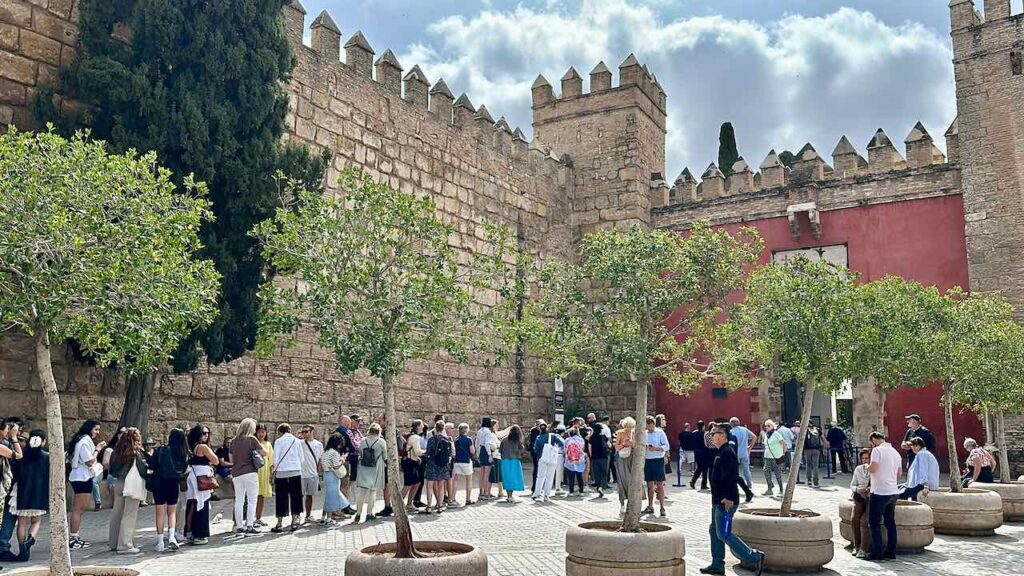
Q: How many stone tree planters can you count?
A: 7